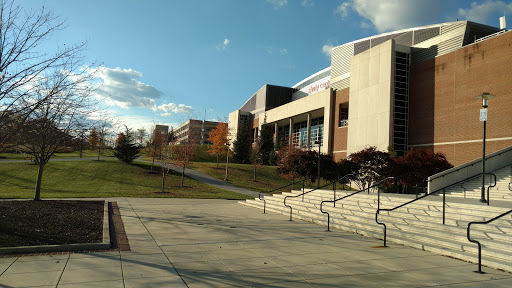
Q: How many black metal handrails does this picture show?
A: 5